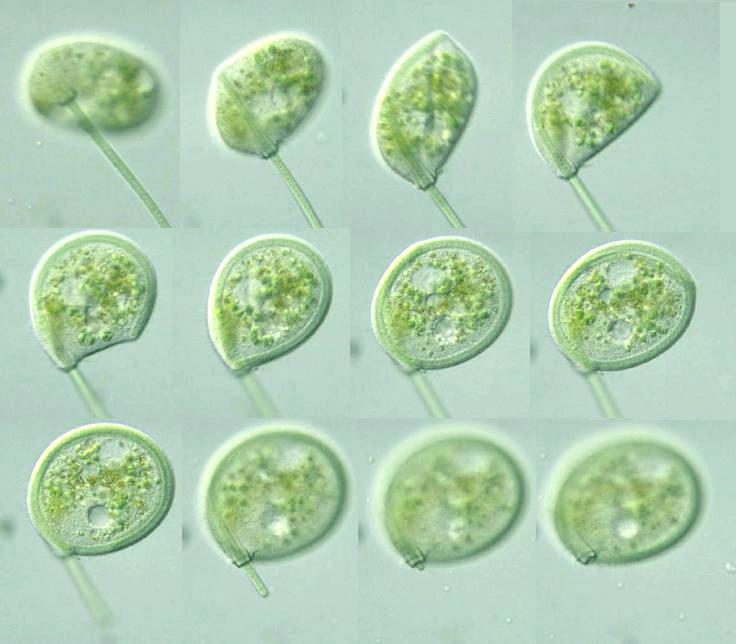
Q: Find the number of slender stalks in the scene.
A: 10